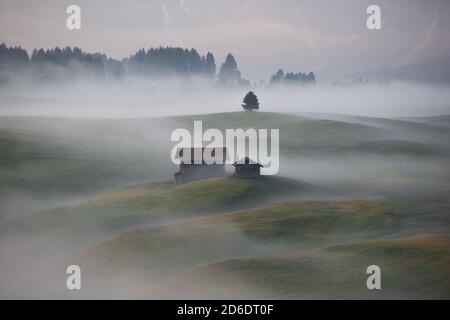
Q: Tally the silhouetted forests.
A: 2